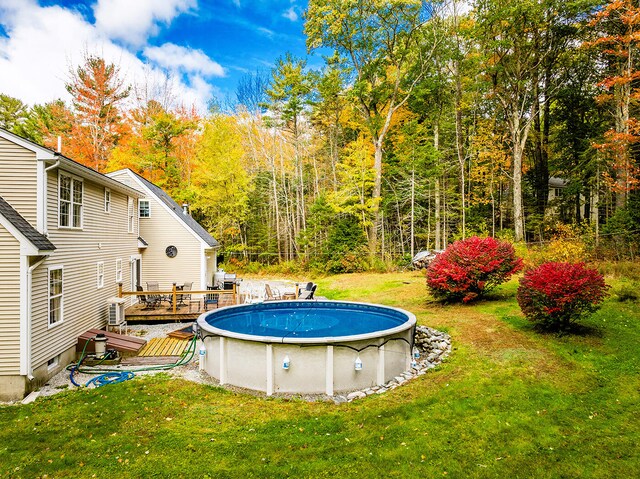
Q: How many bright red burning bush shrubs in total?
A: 2